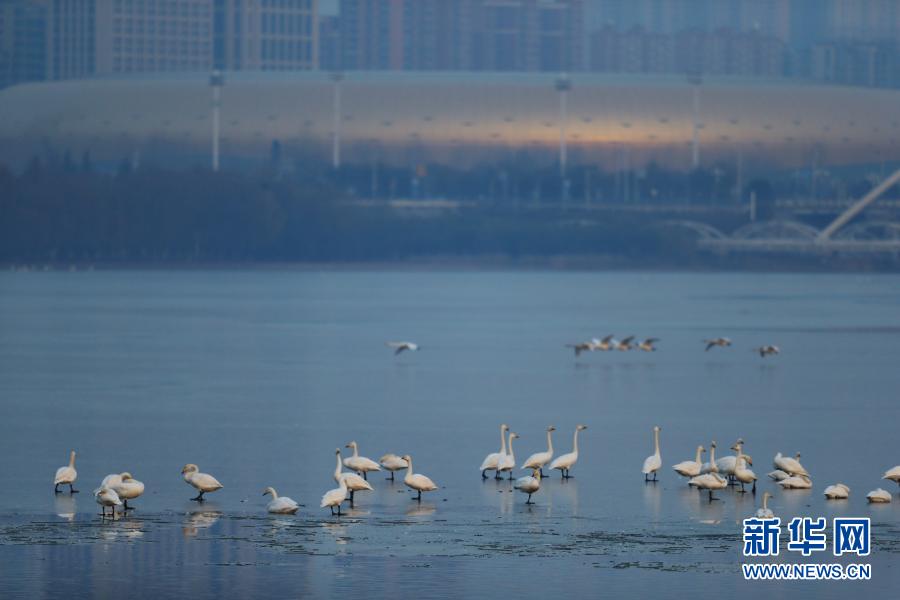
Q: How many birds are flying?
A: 7